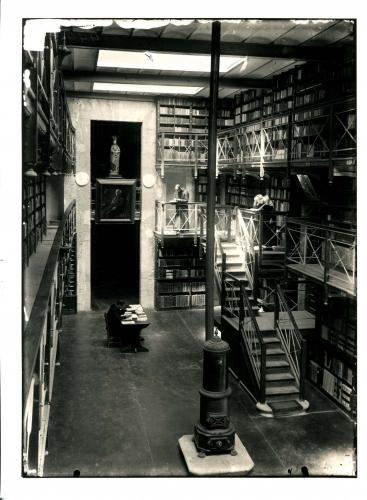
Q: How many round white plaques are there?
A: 2